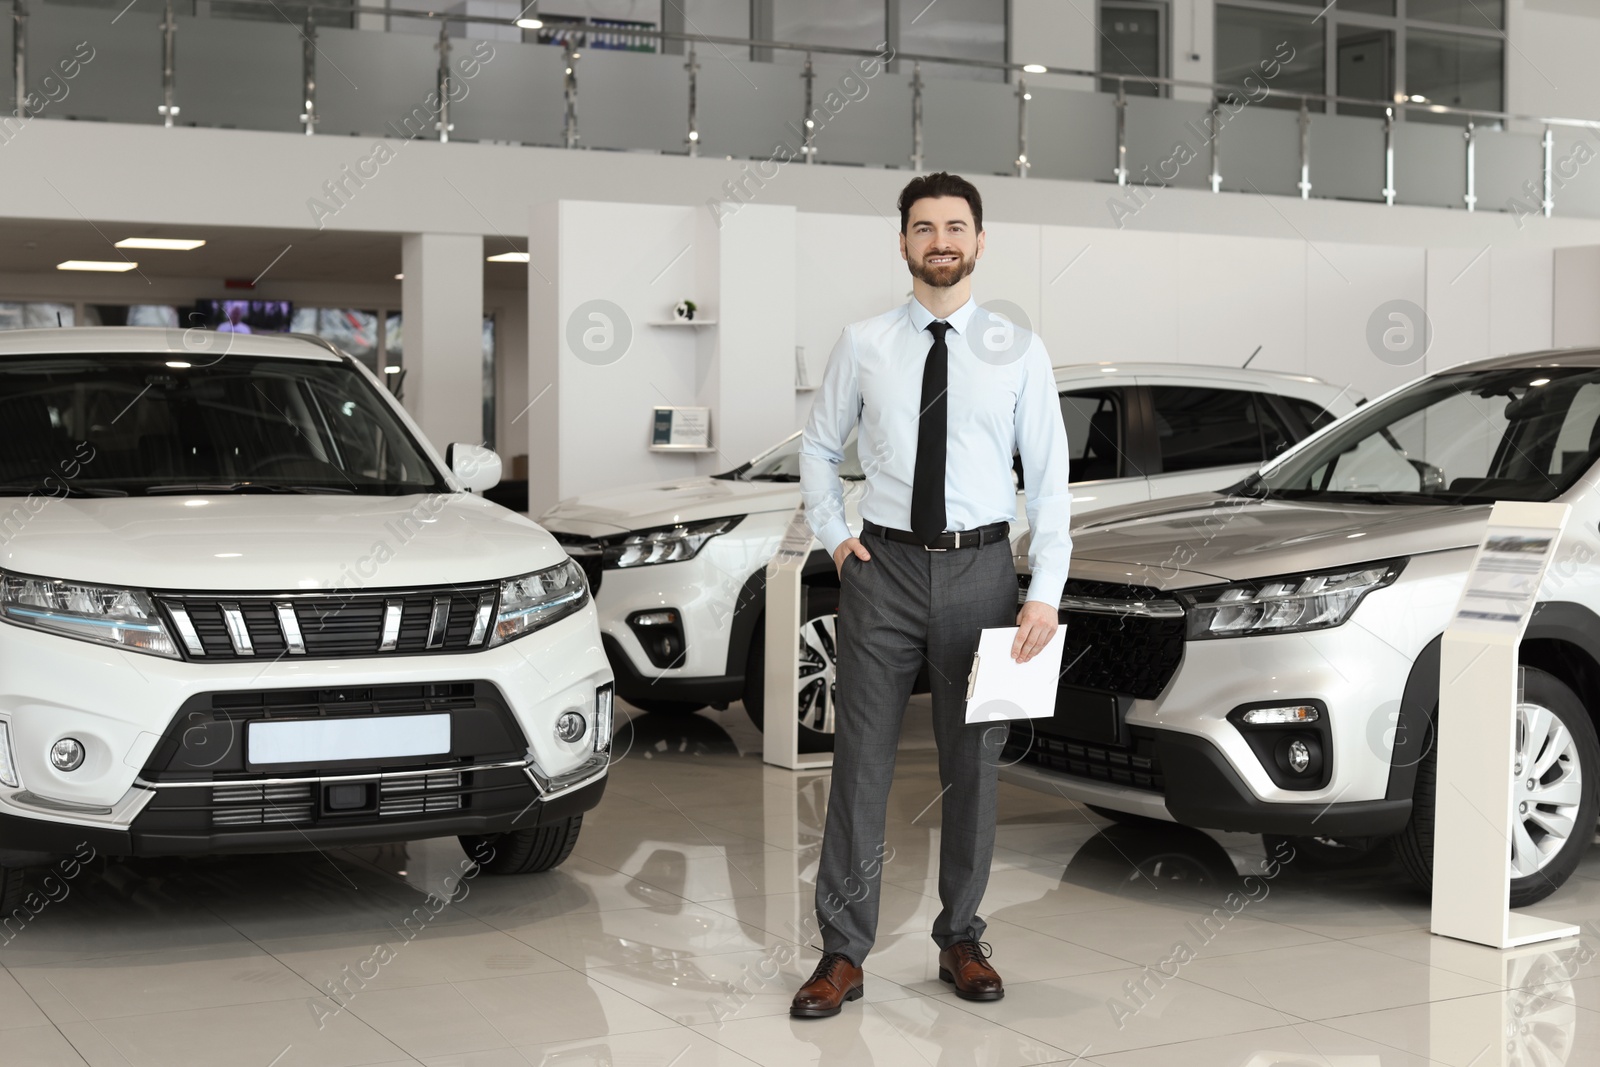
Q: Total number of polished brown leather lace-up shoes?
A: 2